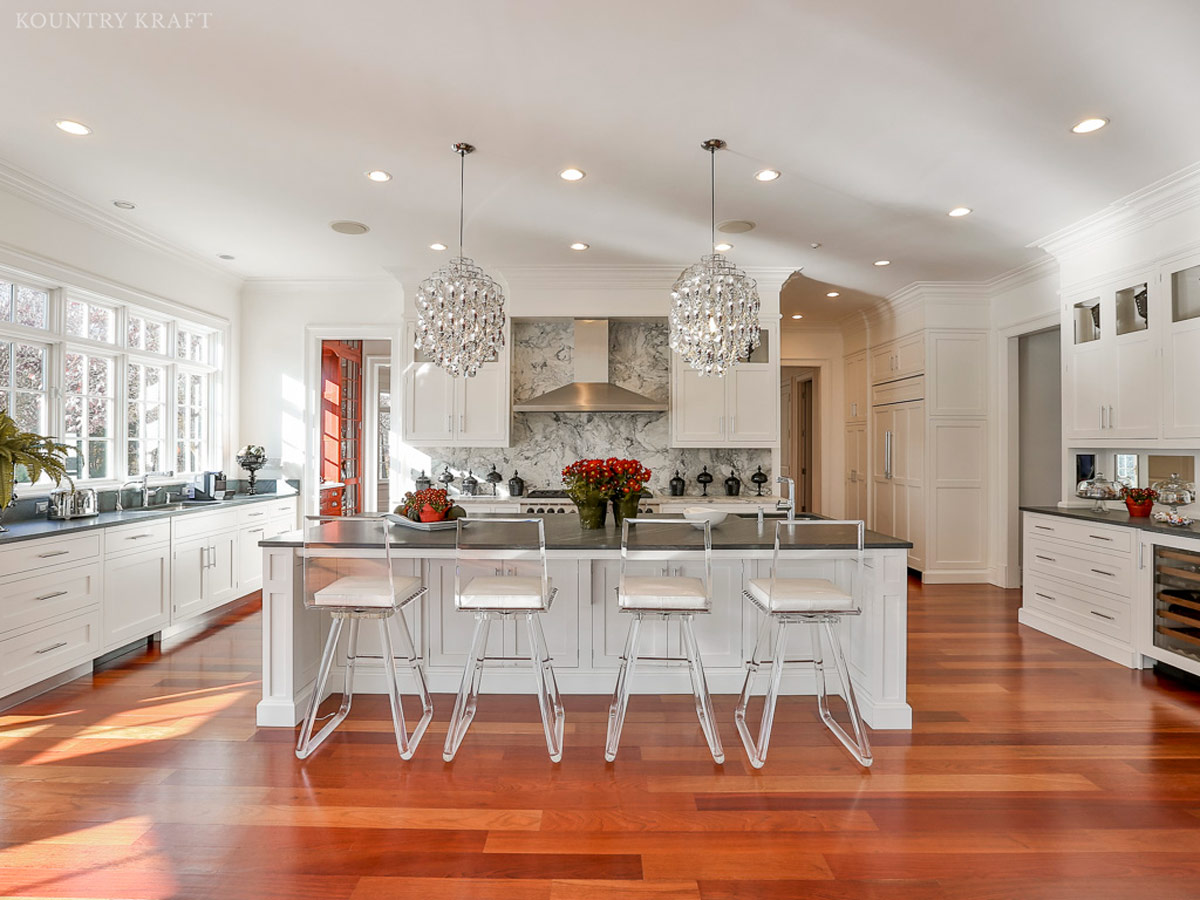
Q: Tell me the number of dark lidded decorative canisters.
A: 9